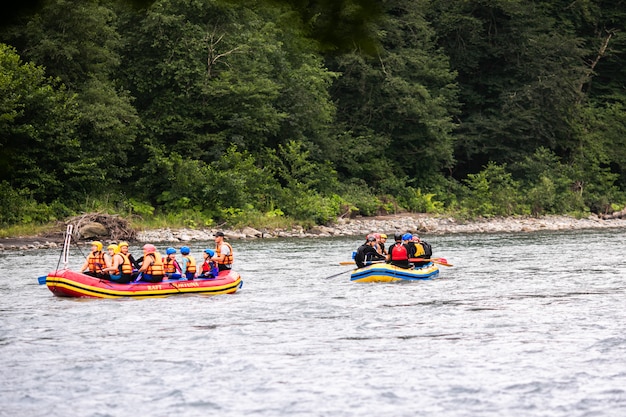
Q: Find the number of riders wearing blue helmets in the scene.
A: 4